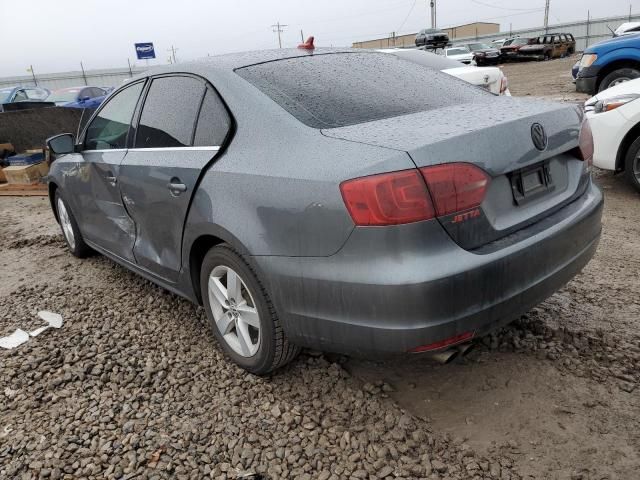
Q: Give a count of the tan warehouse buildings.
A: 1